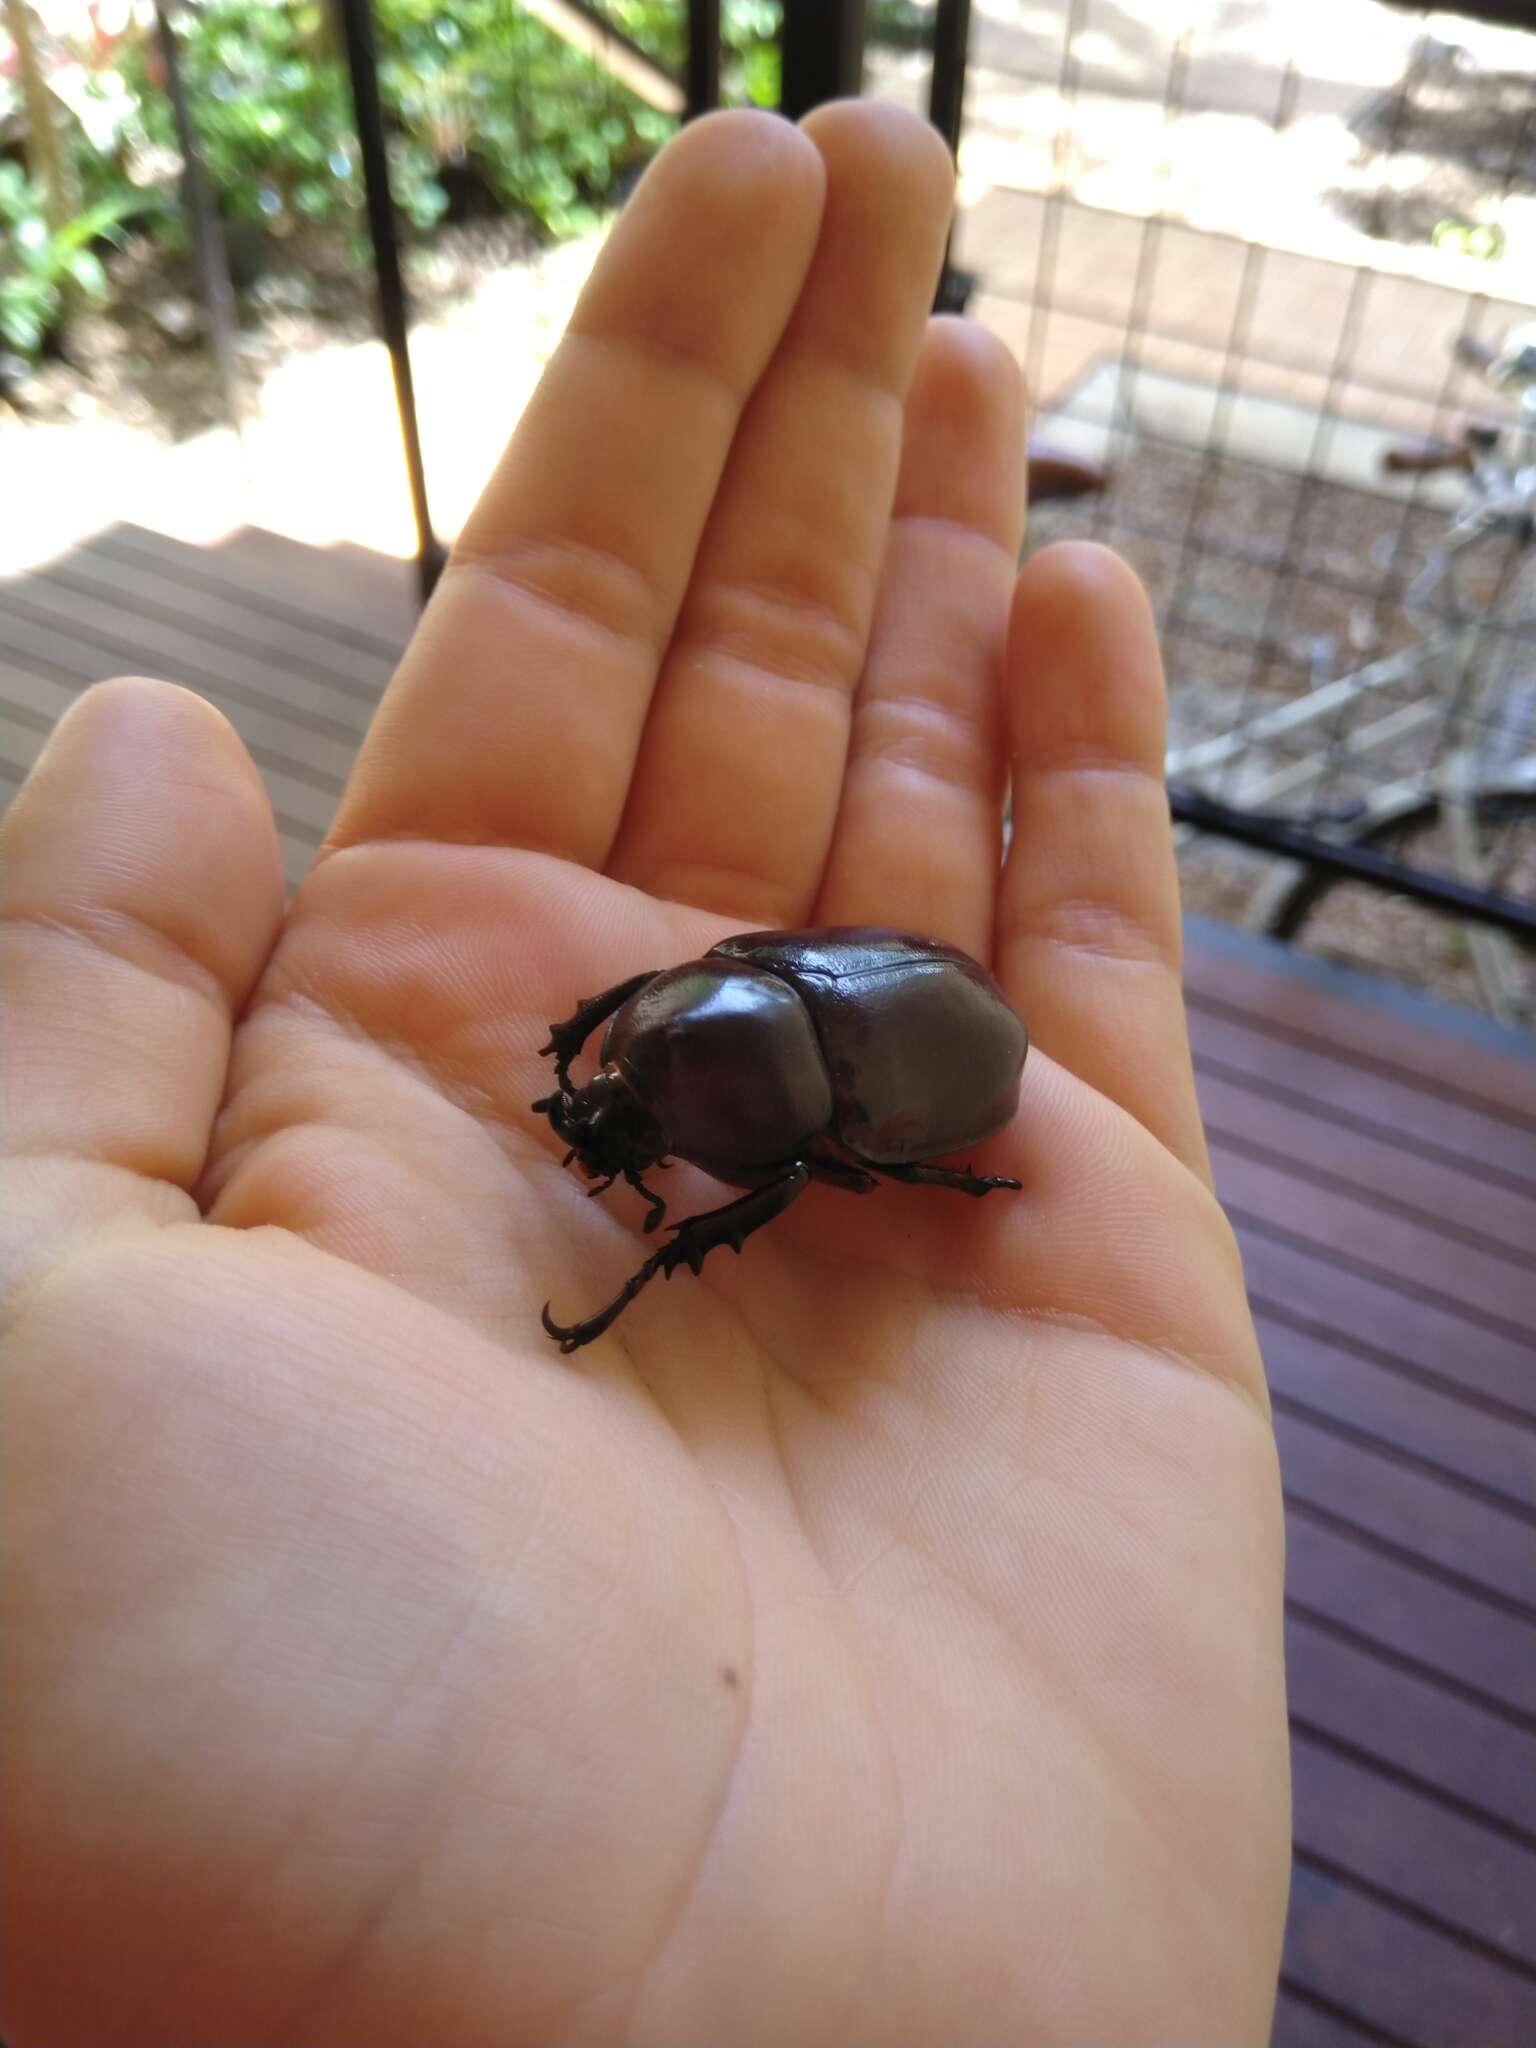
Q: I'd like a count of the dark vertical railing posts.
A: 5